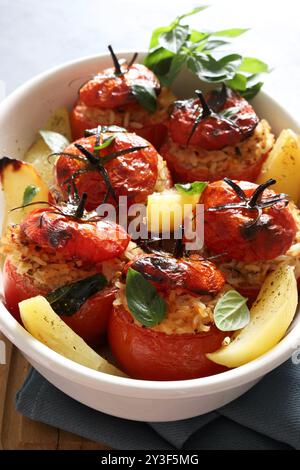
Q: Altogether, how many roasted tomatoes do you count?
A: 6